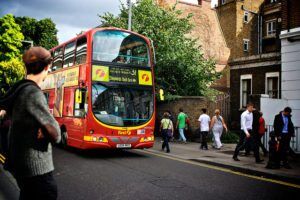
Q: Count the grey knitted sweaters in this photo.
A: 1